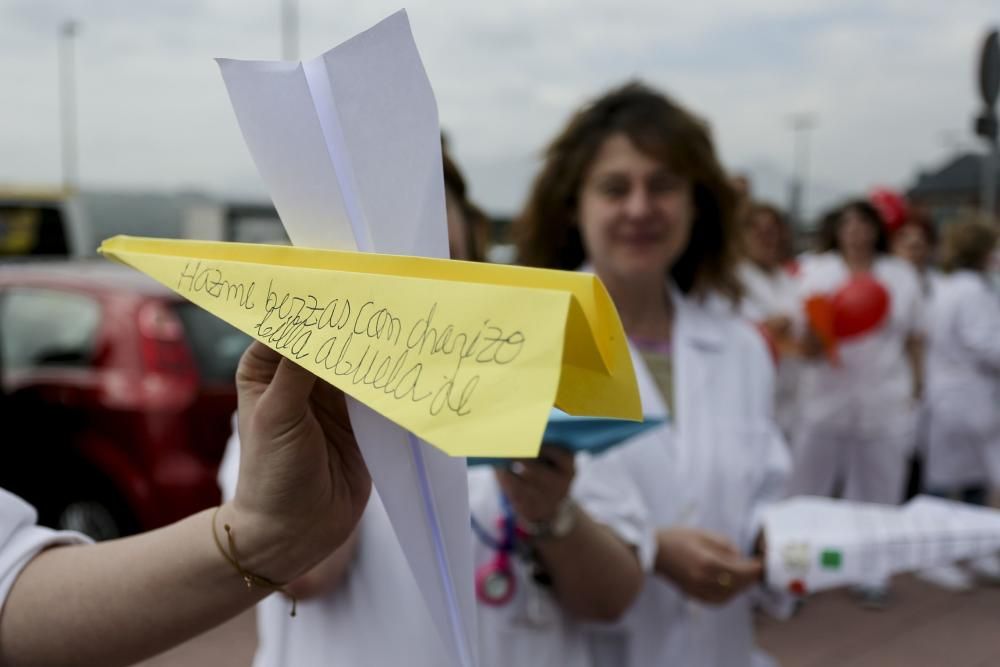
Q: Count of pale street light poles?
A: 3